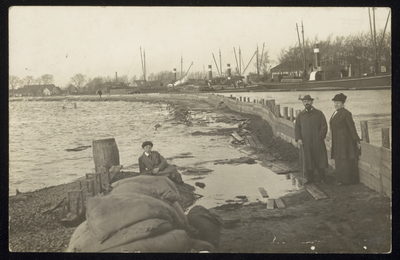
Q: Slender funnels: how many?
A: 4